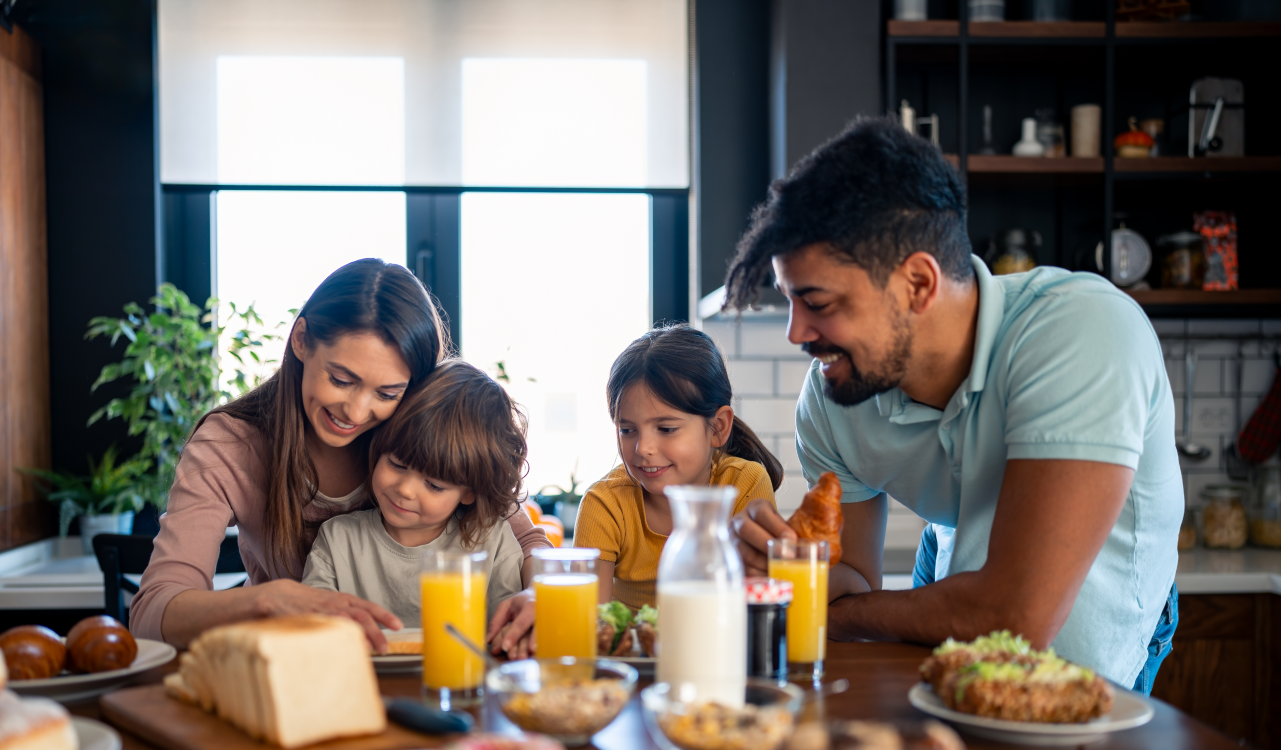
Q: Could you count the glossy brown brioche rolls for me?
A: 2